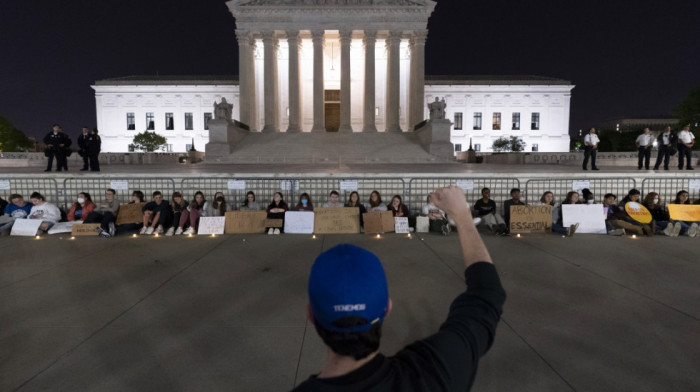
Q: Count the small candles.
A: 11